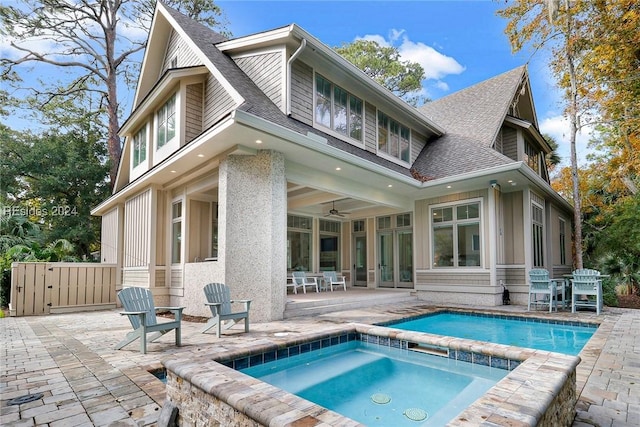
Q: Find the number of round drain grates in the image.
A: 2